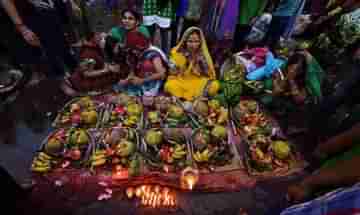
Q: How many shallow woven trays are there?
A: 10